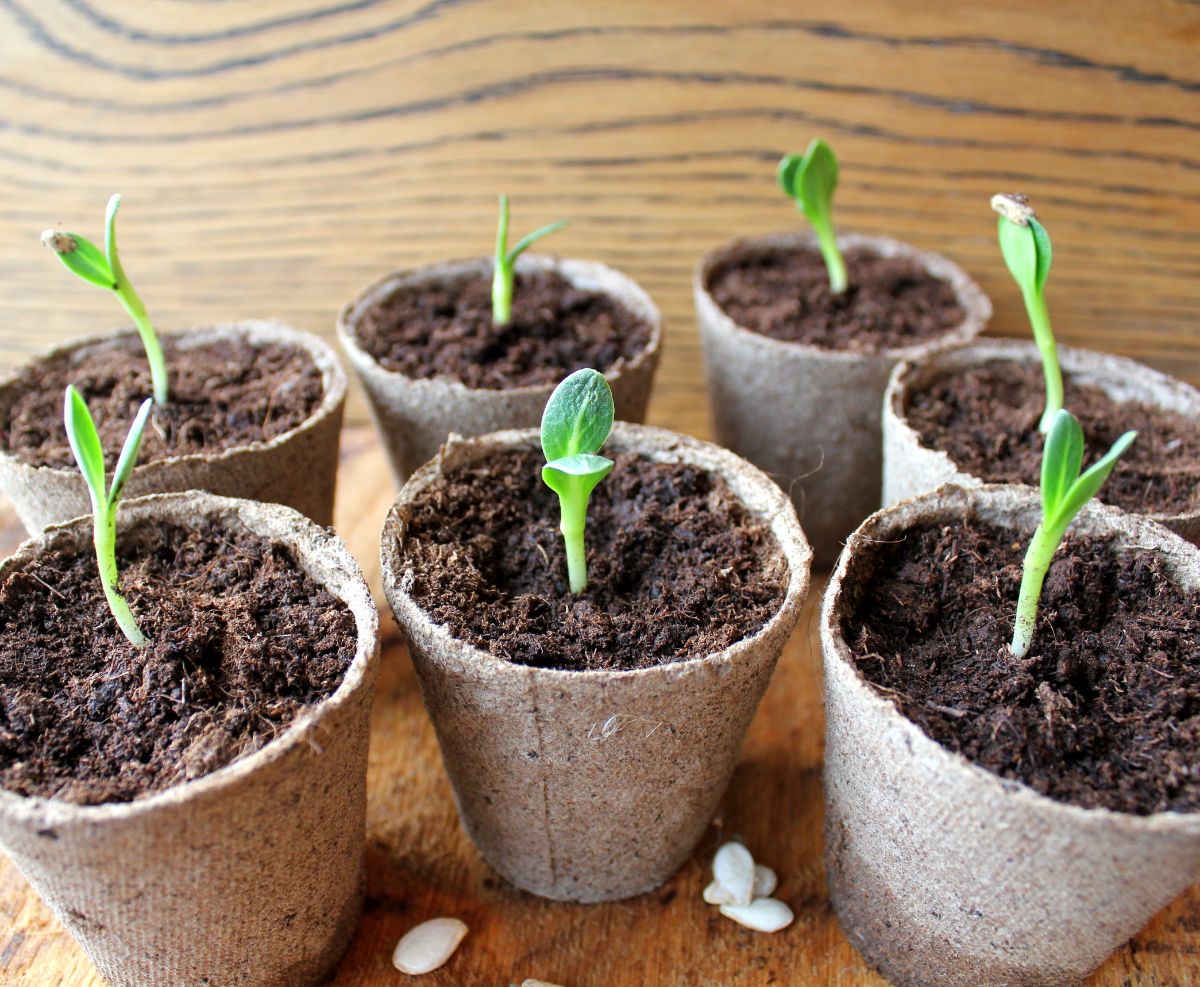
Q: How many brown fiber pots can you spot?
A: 7